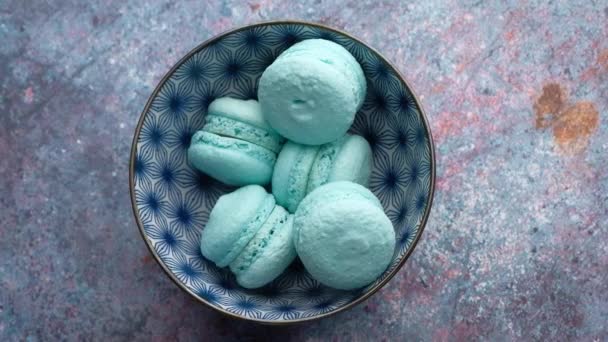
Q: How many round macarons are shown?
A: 5